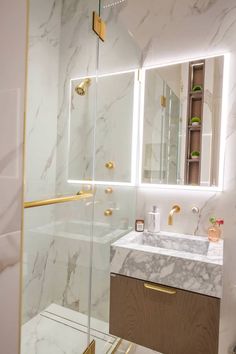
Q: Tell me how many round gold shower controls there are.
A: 3